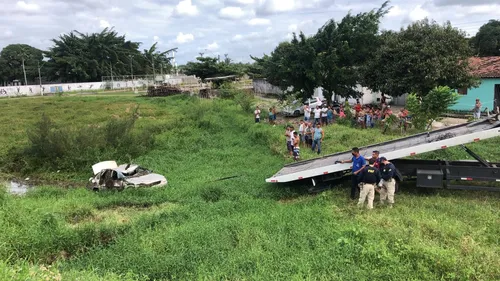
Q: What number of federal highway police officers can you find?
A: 2